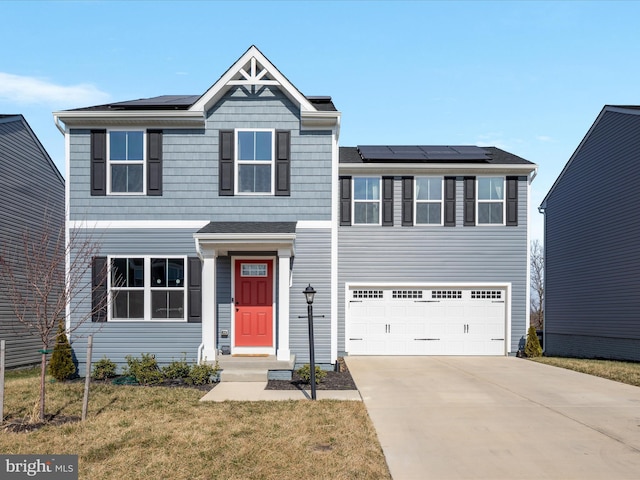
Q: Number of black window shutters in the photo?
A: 12